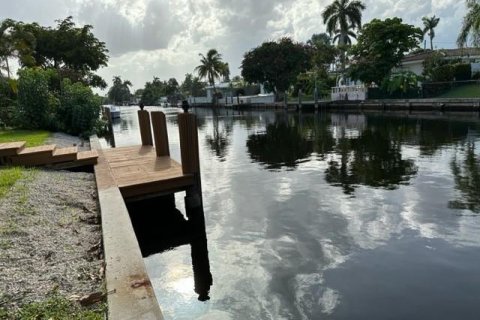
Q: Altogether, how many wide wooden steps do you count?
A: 4